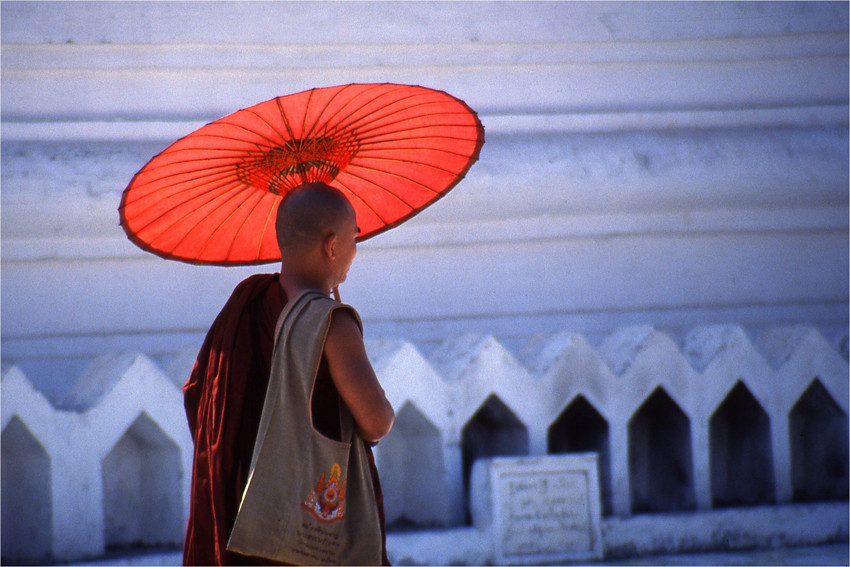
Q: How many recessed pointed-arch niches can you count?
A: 8